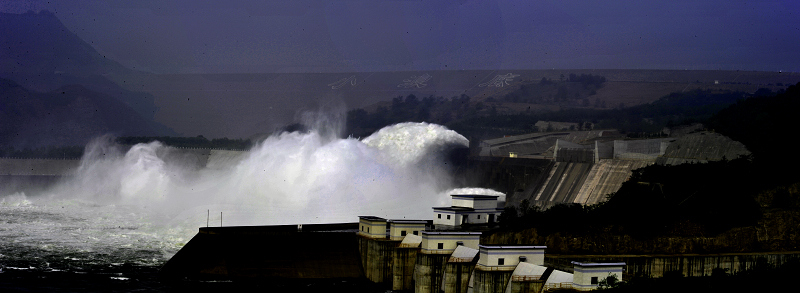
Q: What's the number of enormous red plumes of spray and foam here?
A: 0